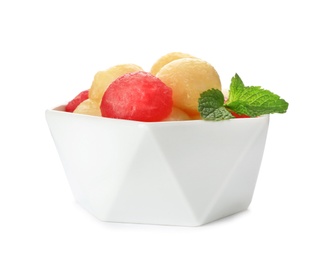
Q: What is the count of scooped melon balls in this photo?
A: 8